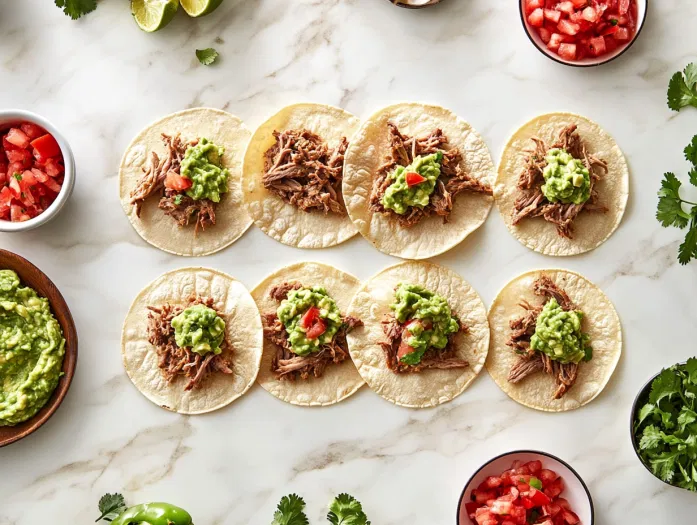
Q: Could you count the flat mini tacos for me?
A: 8